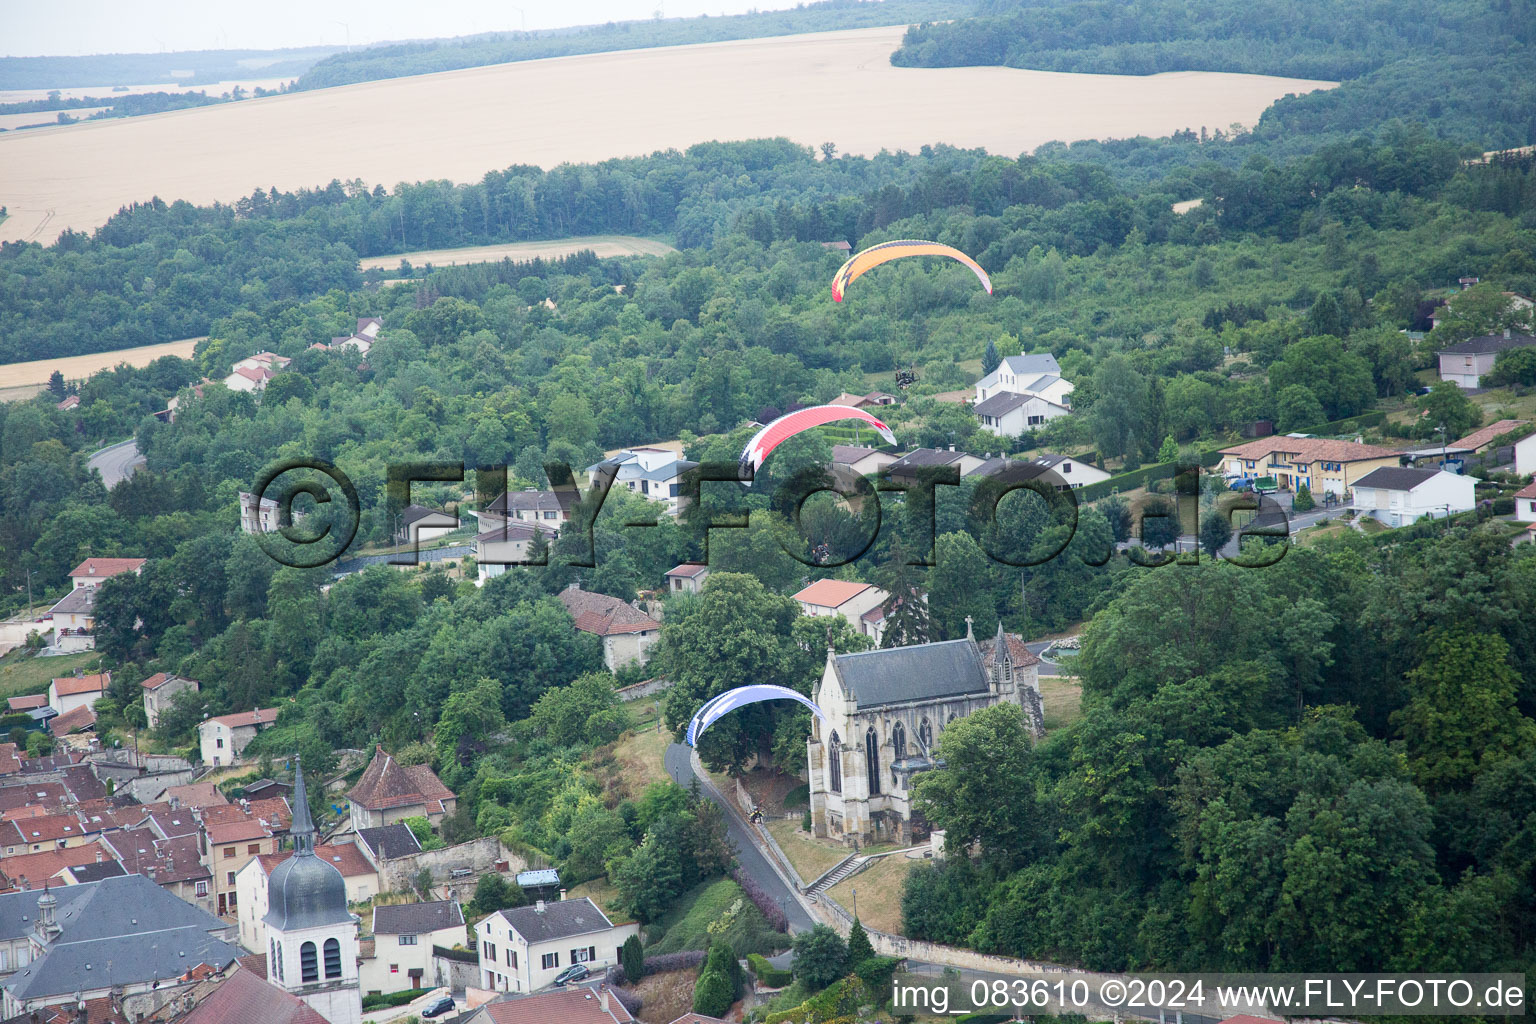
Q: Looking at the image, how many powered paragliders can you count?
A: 3